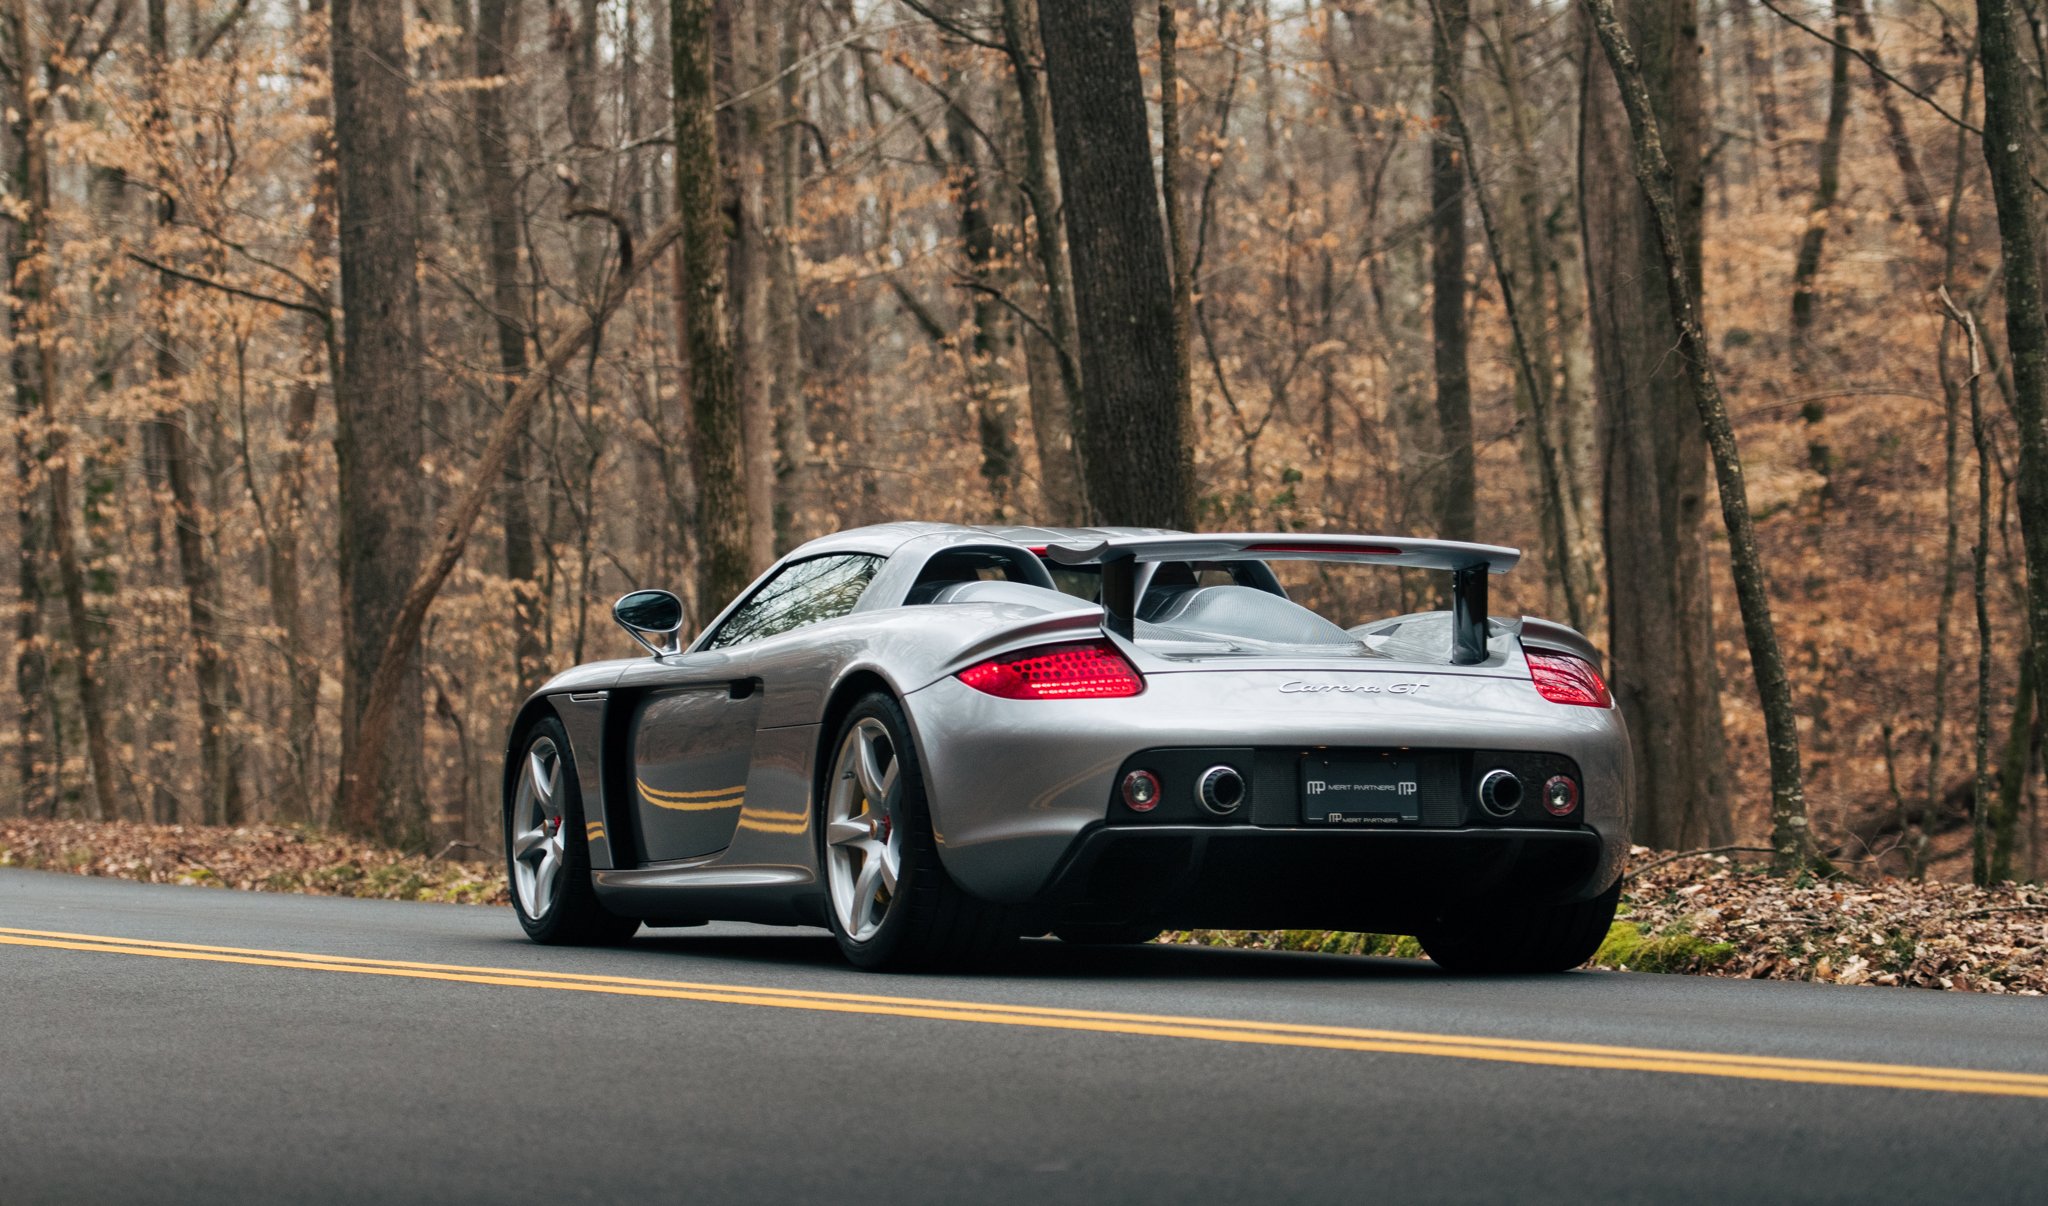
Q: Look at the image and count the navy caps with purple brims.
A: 0